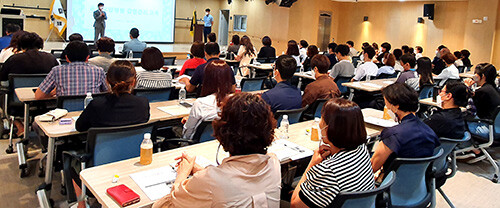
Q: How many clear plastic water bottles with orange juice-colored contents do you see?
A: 3